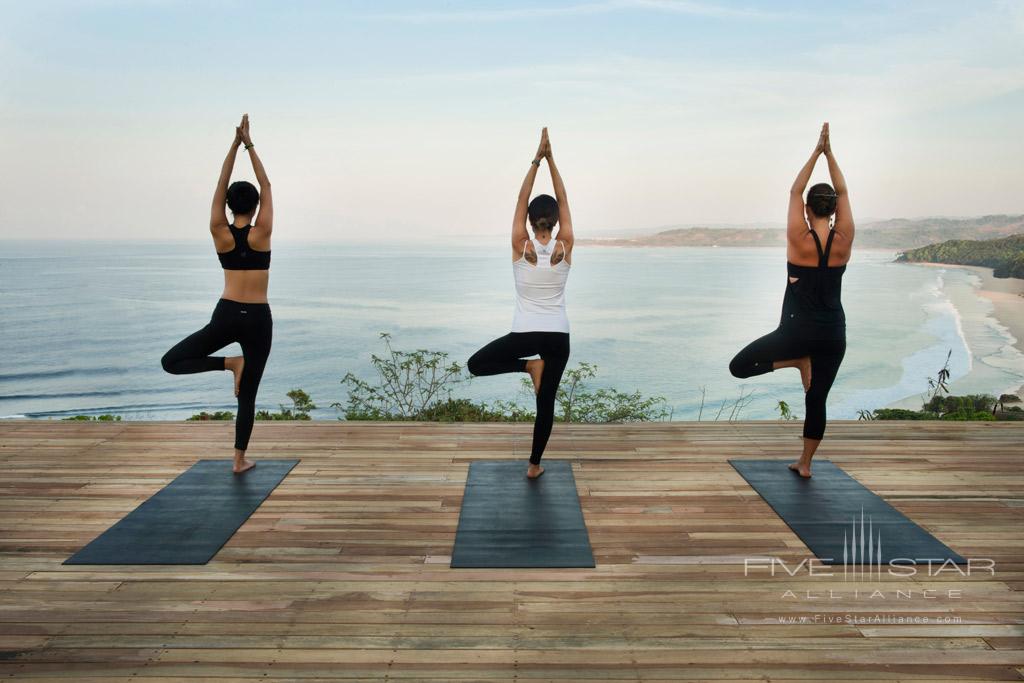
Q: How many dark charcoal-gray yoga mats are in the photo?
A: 3